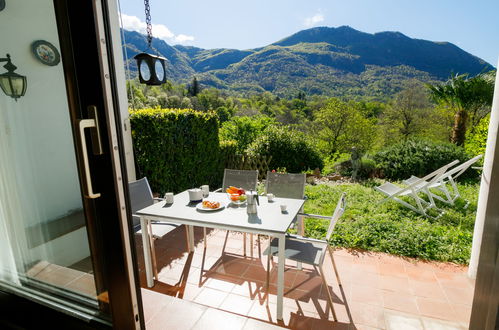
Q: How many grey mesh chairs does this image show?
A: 4